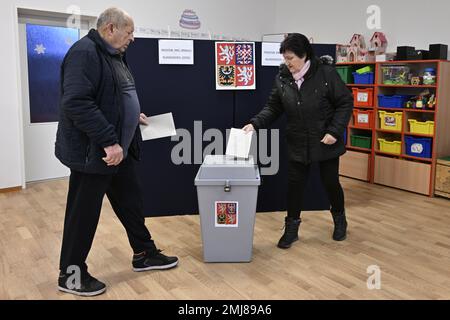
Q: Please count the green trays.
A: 2